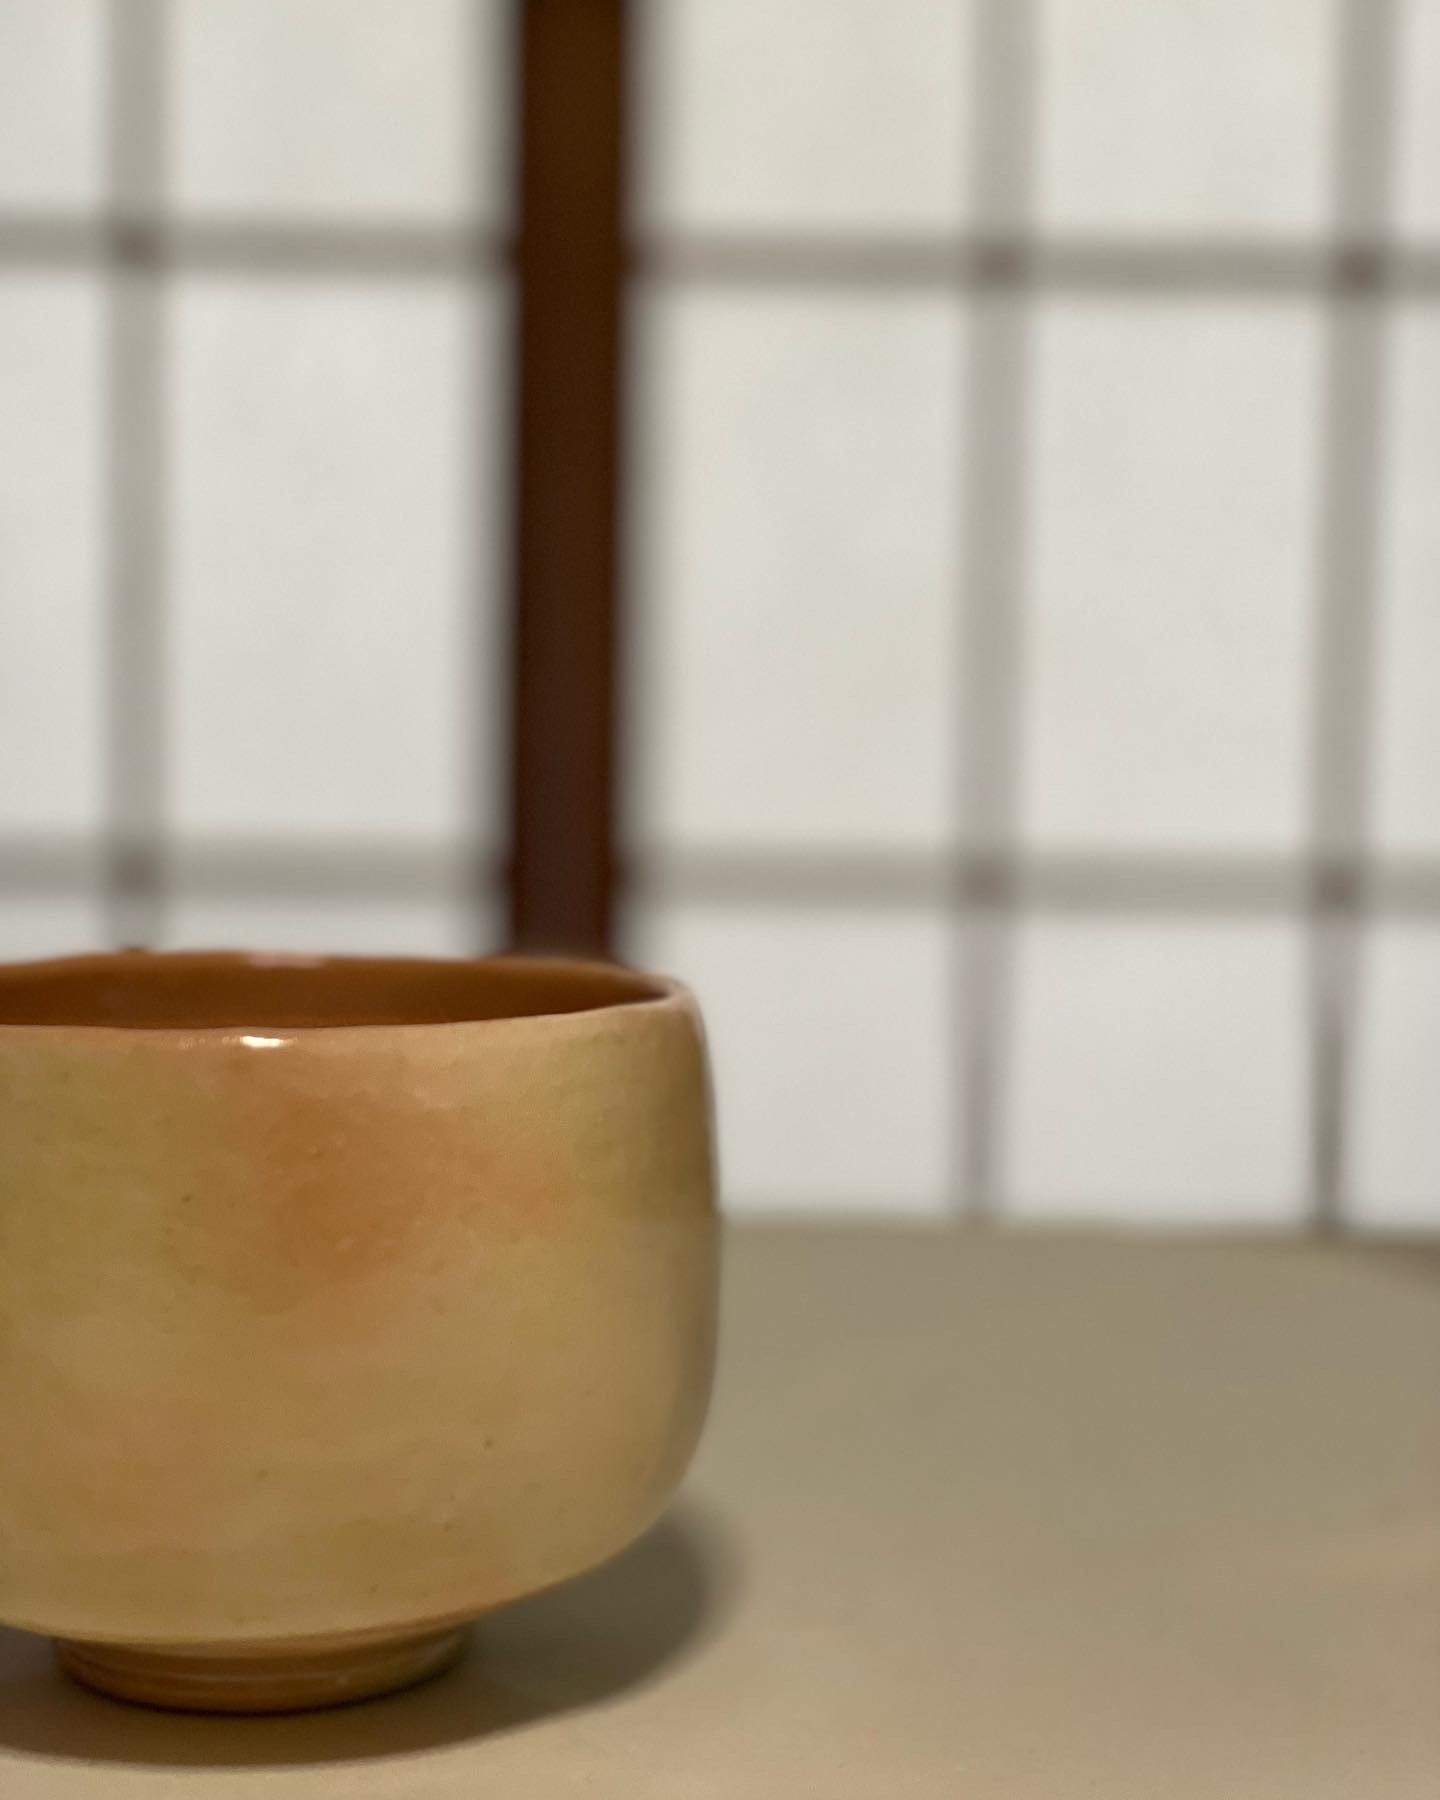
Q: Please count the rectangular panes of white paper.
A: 15